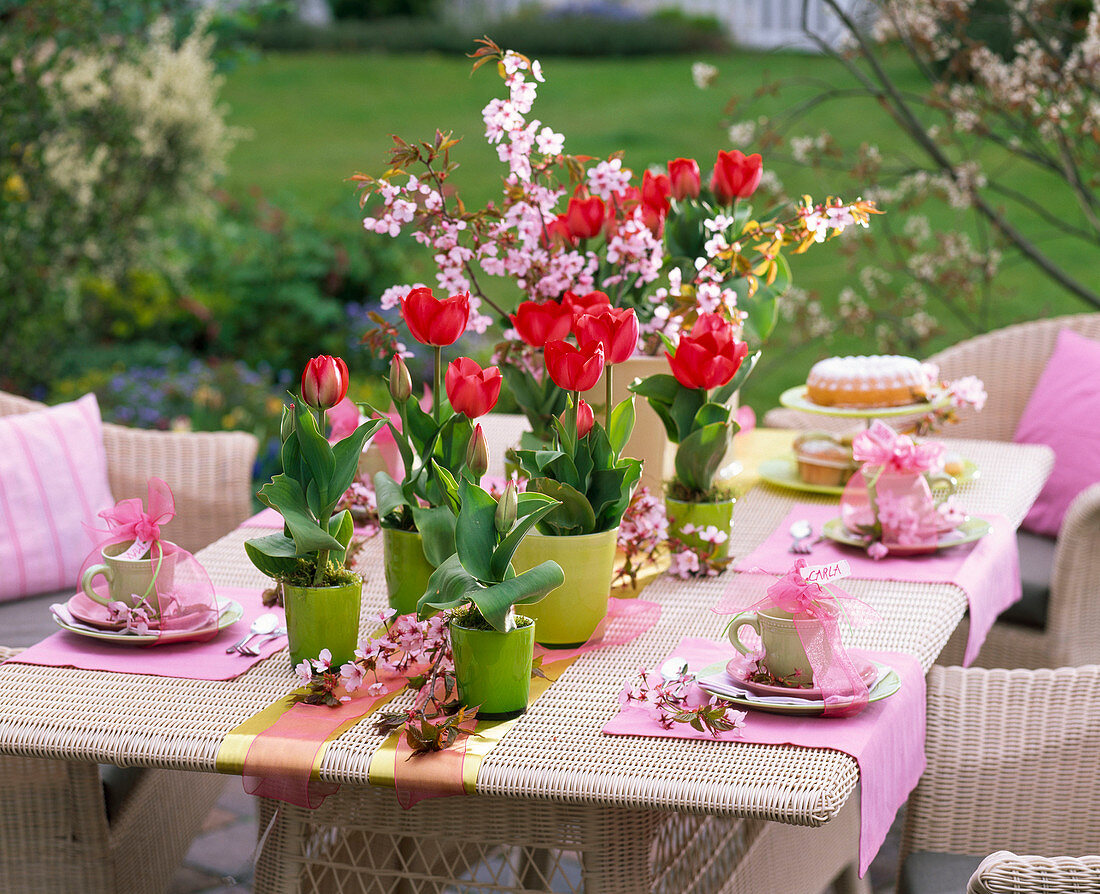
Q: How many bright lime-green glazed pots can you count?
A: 5